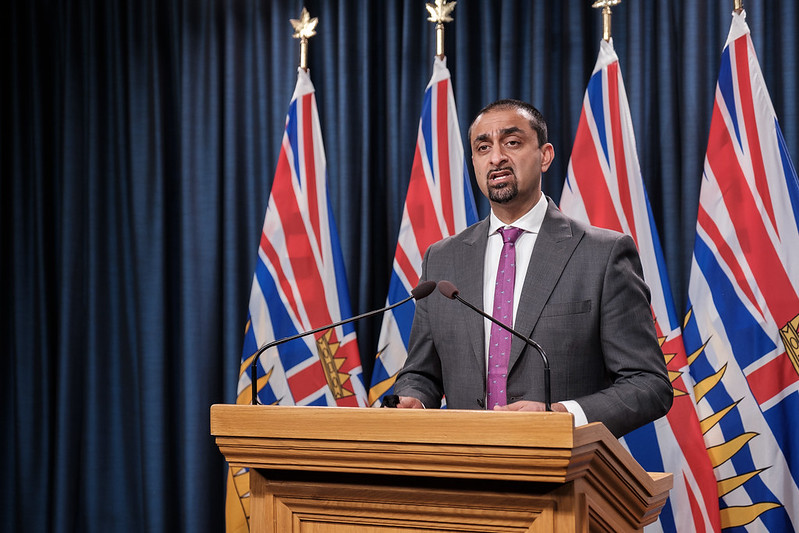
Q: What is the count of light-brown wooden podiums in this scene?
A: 1